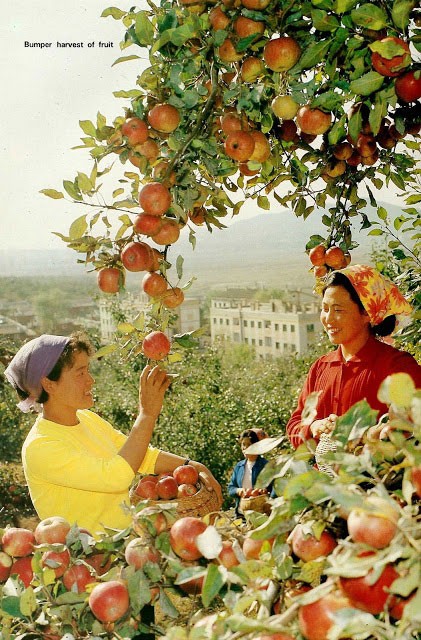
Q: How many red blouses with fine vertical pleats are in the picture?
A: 1